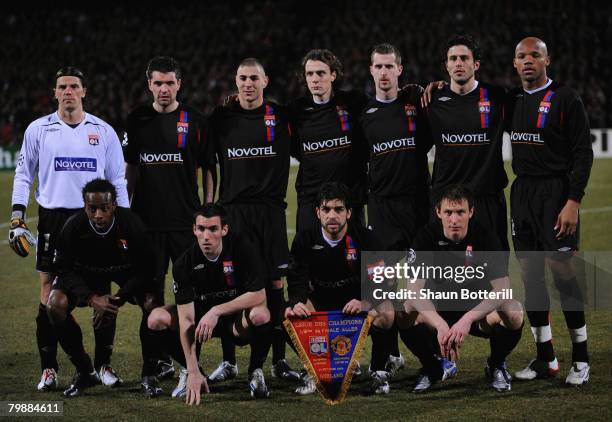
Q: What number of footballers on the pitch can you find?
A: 11